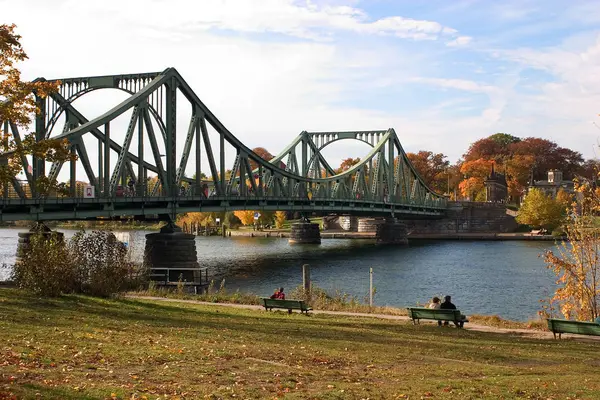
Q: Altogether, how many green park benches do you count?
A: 3